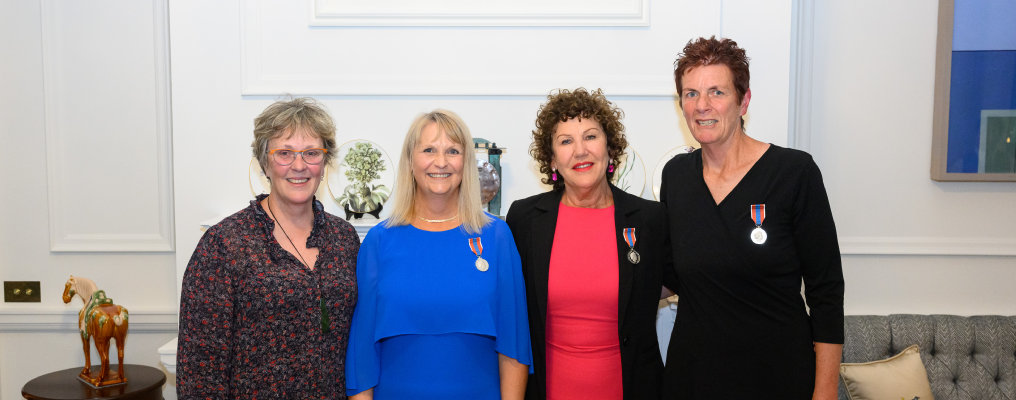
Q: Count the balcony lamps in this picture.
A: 0